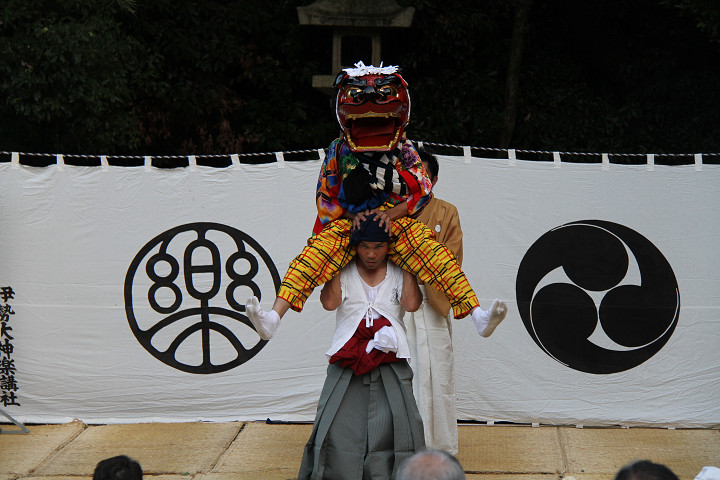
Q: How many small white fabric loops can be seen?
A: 15